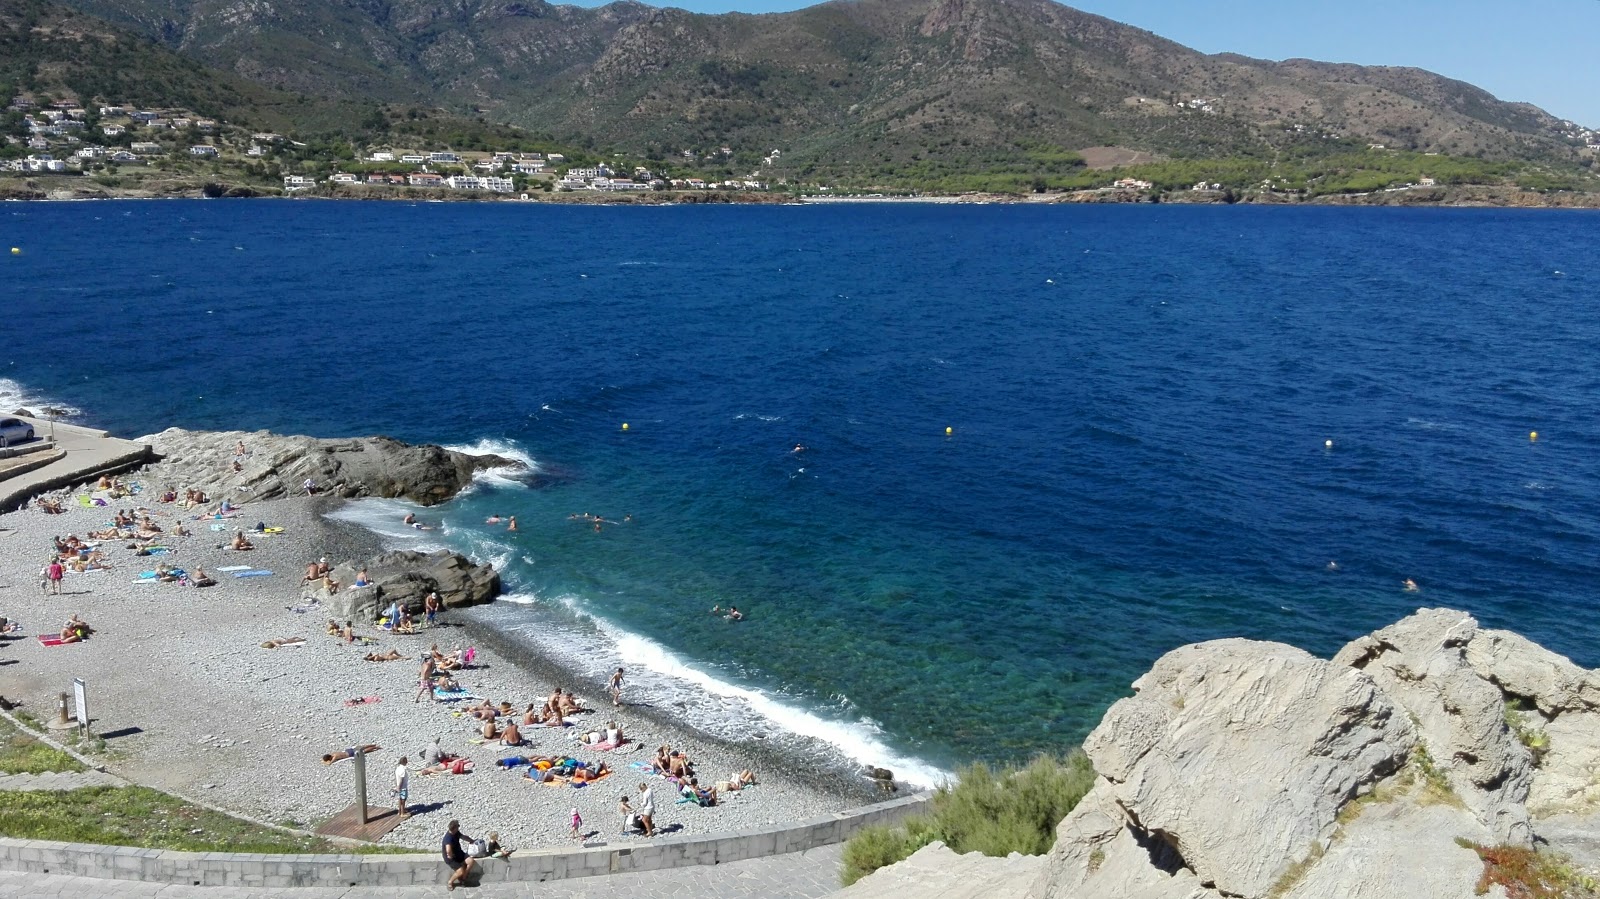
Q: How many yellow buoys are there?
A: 4